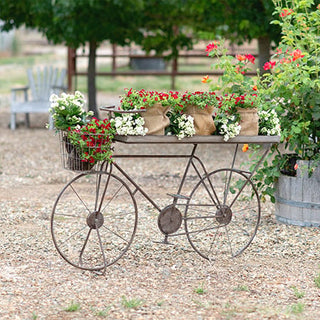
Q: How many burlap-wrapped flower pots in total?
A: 3